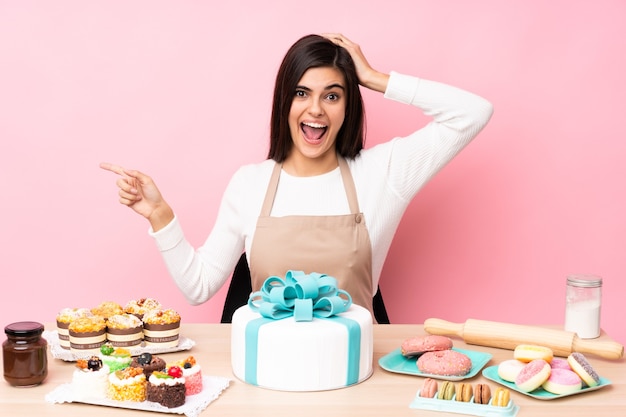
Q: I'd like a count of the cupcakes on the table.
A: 12